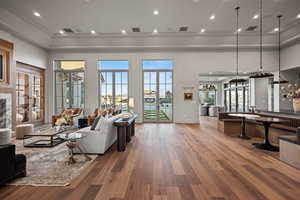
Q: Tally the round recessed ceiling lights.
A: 12